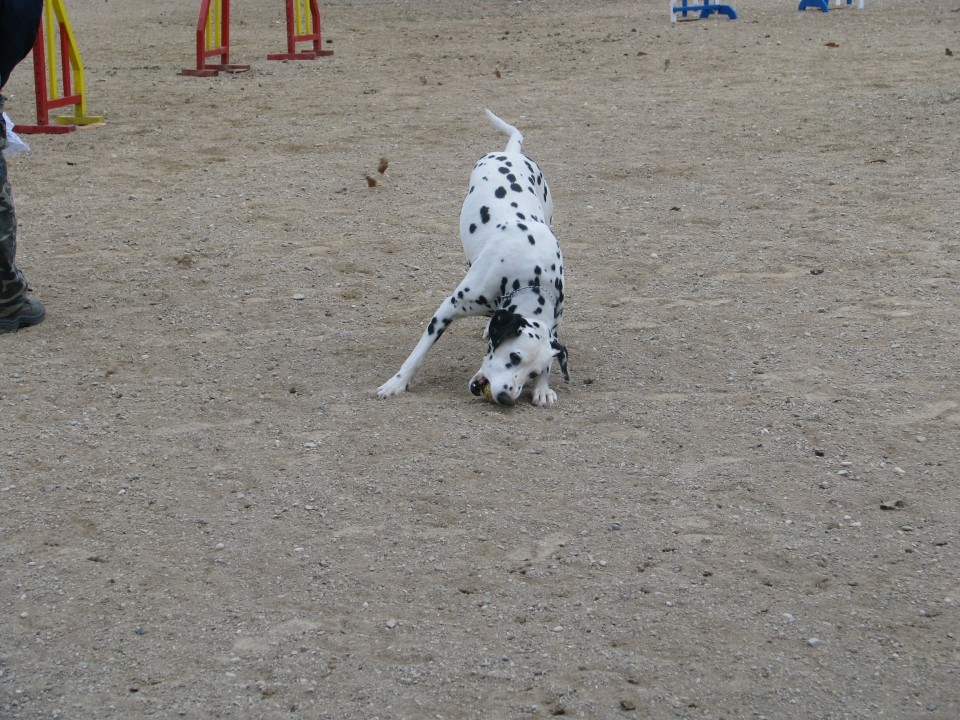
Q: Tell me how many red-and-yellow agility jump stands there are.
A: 3